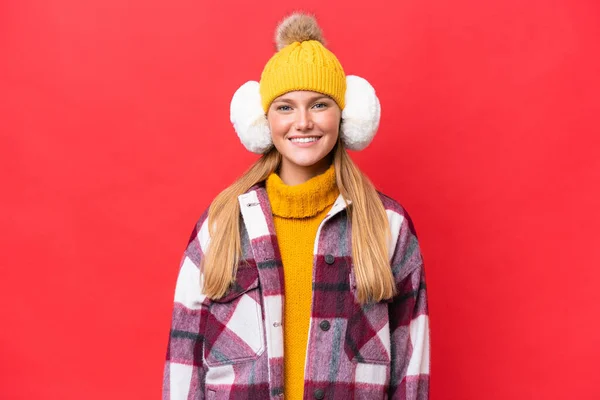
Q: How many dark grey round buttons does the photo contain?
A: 3